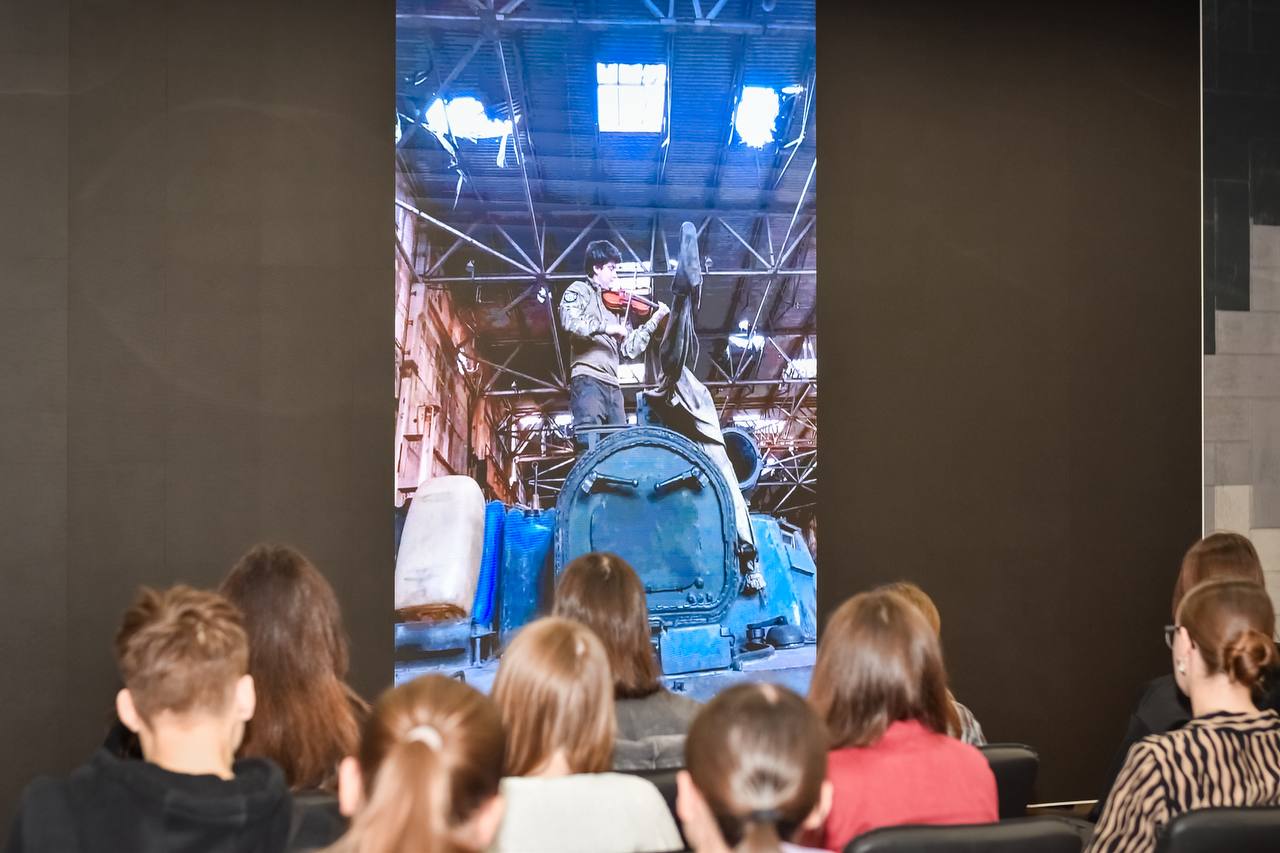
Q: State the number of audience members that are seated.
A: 10